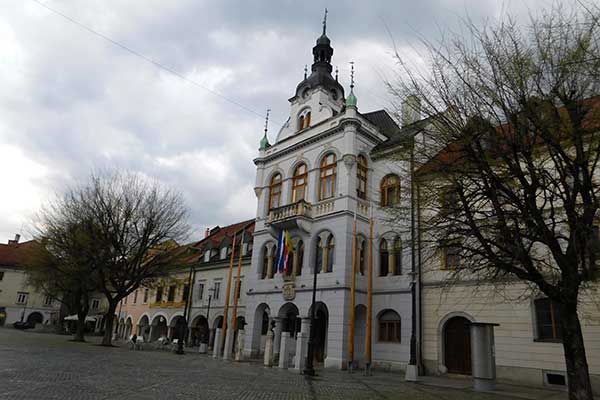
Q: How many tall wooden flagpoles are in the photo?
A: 4